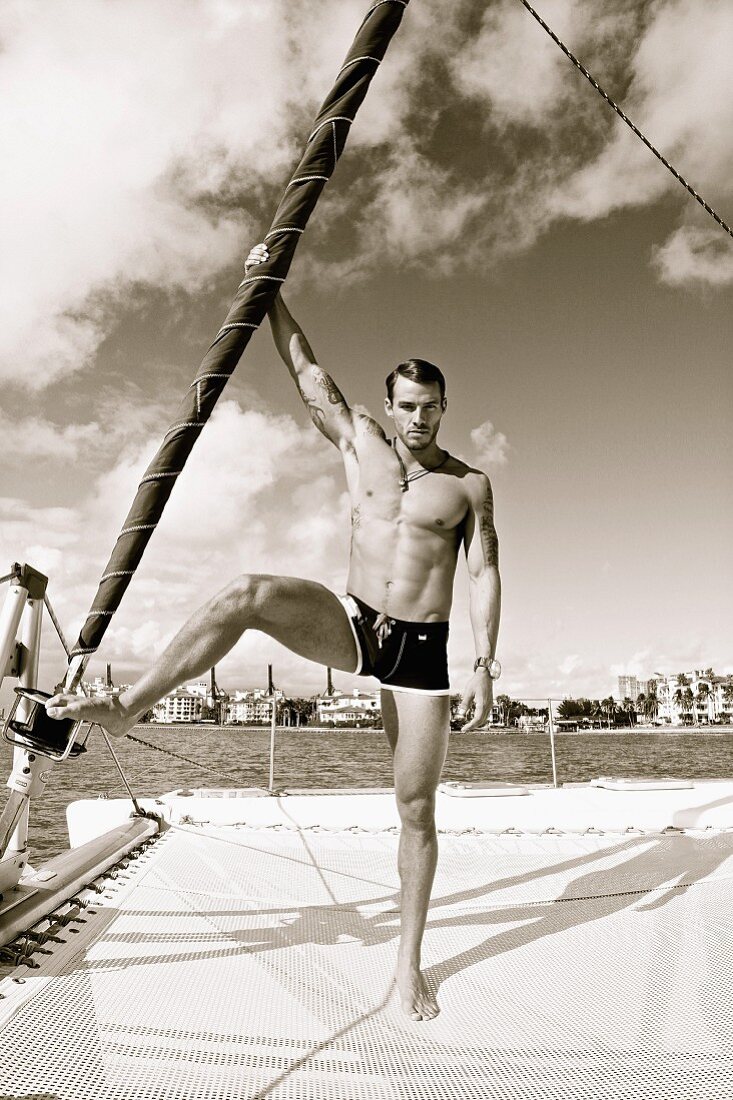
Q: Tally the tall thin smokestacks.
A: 4